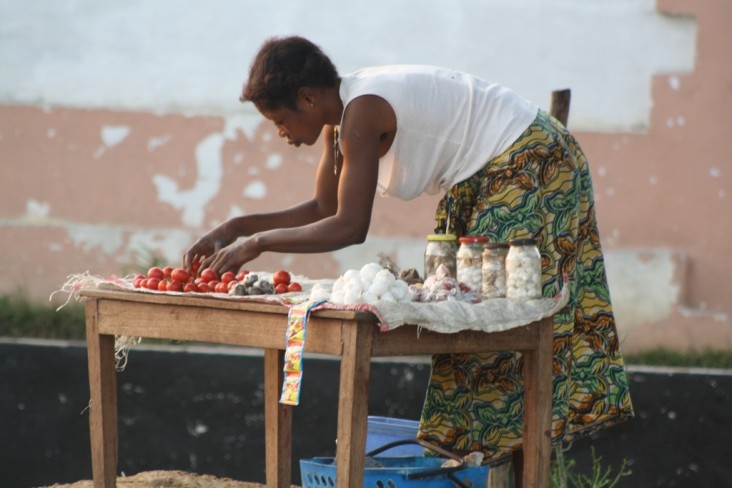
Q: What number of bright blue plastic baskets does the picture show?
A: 1